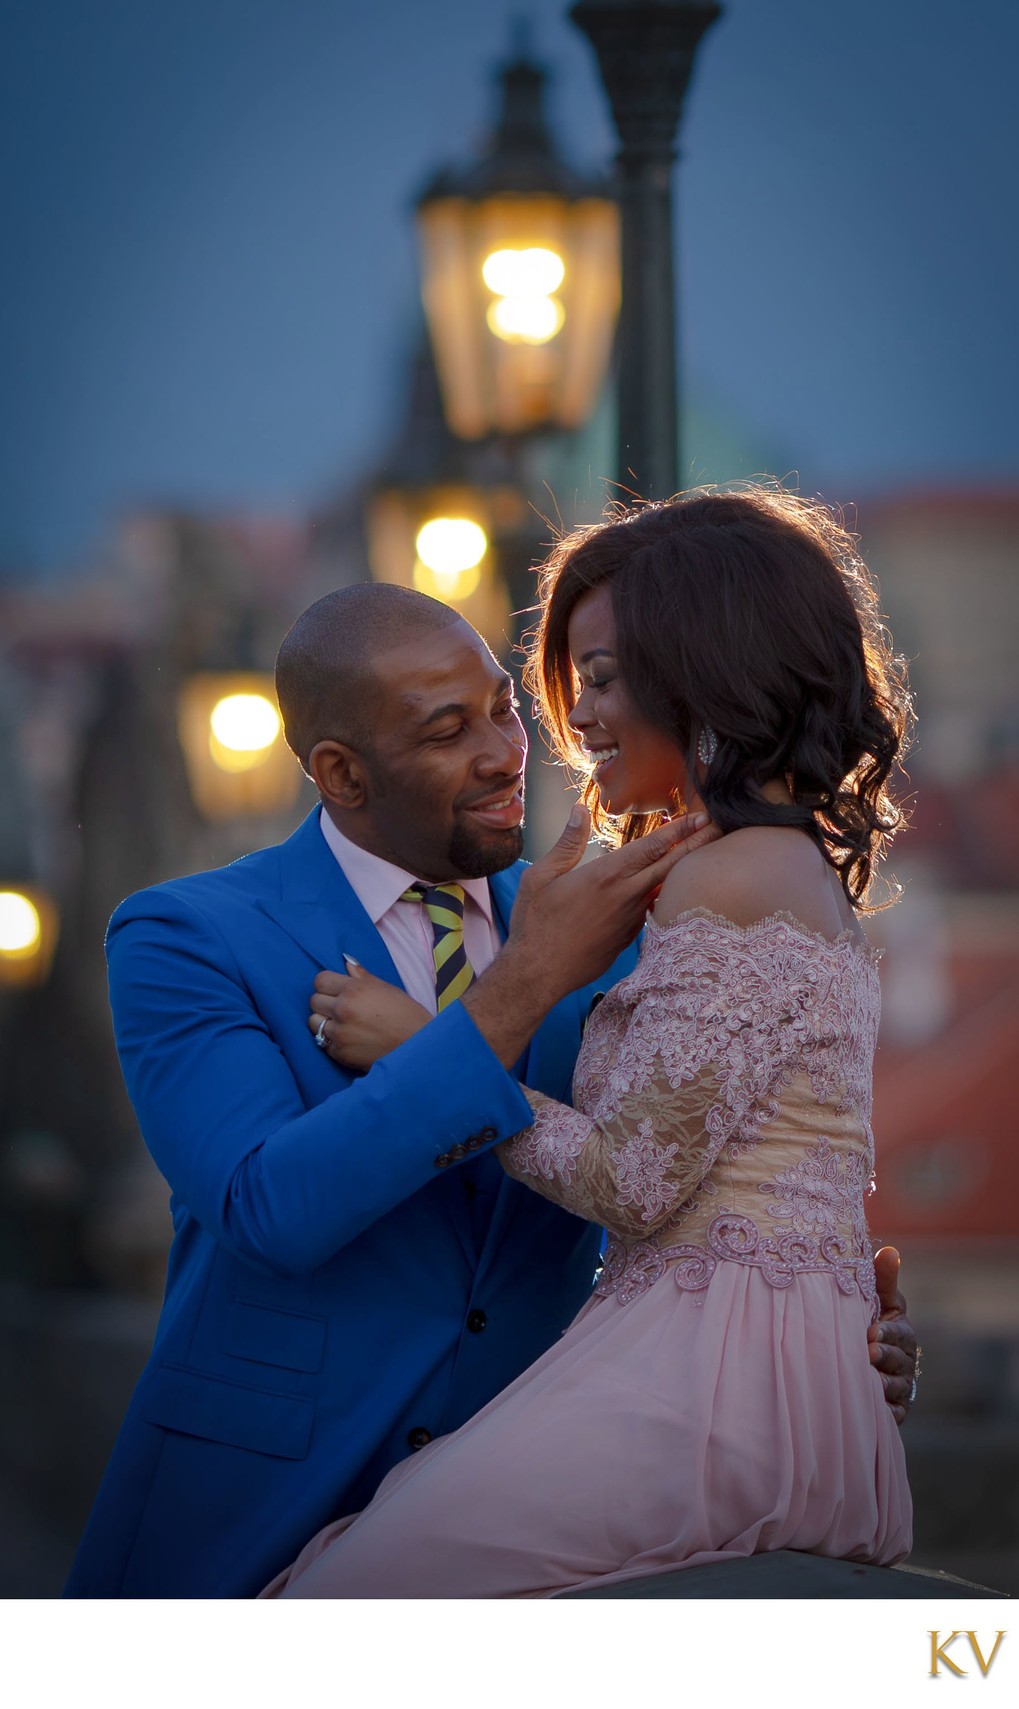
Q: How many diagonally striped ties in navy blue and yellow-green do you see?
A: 1